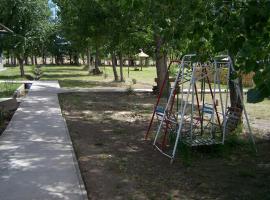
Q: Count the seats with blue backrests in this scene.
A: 2